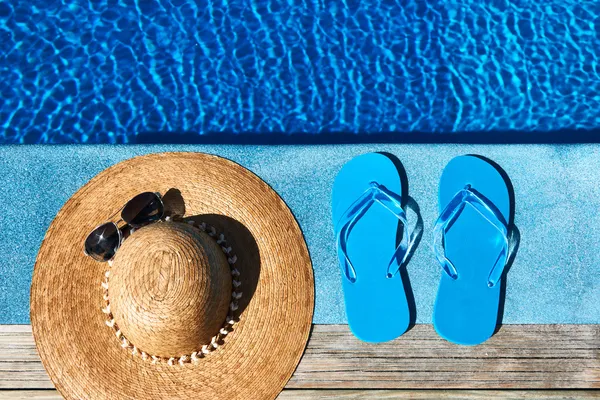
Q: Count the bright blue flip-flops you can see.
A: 2